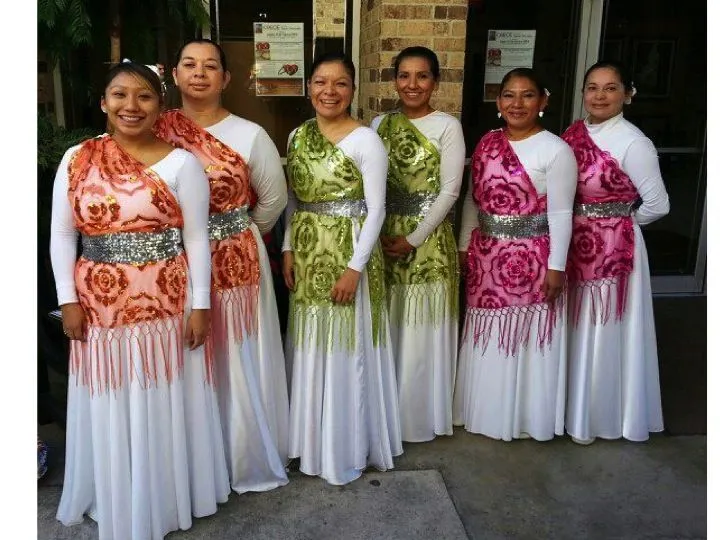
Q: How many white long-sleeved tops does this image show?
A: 6